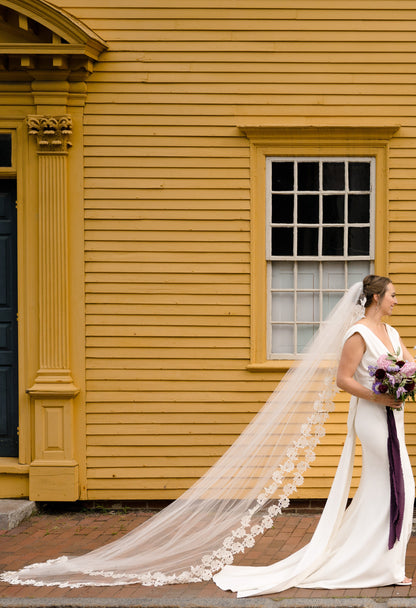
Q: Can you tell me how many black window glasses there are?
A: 12